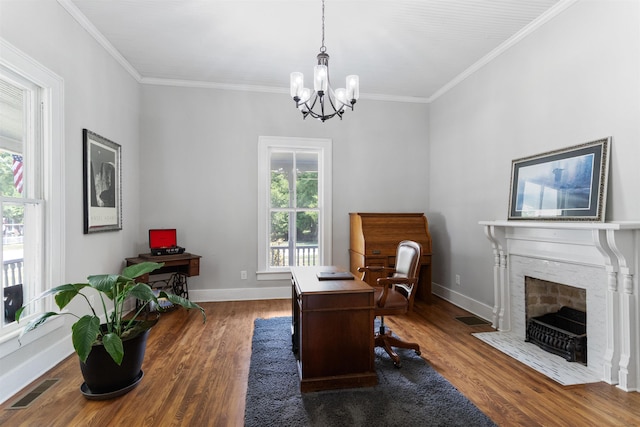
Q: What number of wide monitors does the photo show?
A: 0